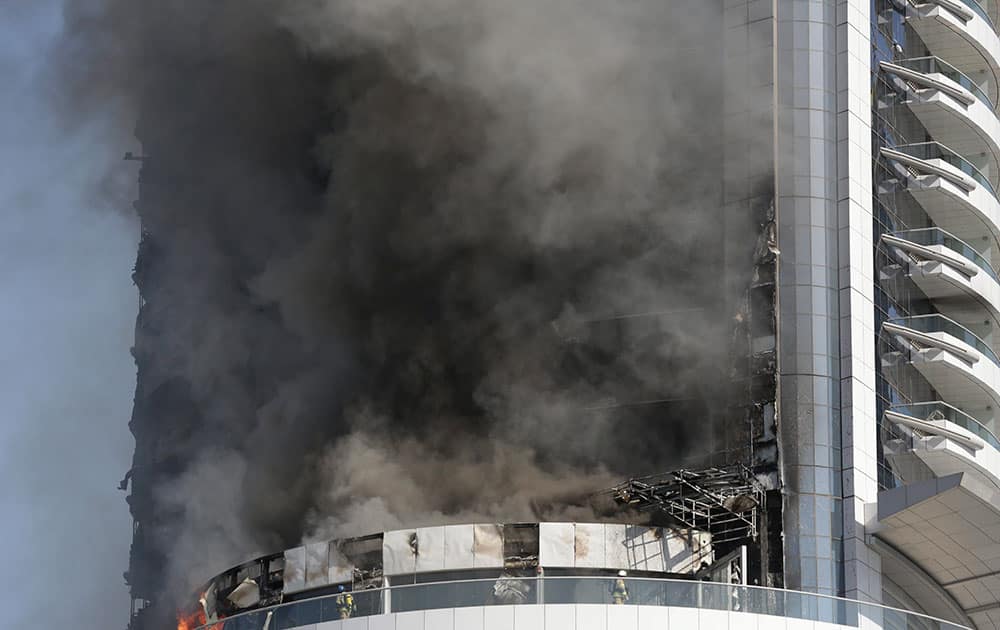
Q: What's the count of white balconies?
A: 6